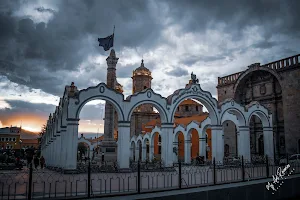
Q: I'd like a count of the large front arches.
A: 5